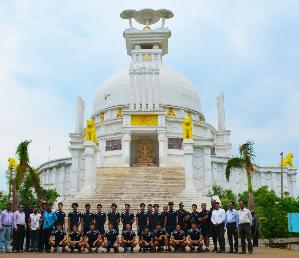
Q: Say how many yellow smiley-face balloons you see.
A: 0